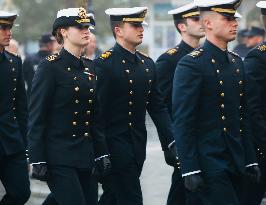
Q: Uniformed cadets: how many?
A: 6